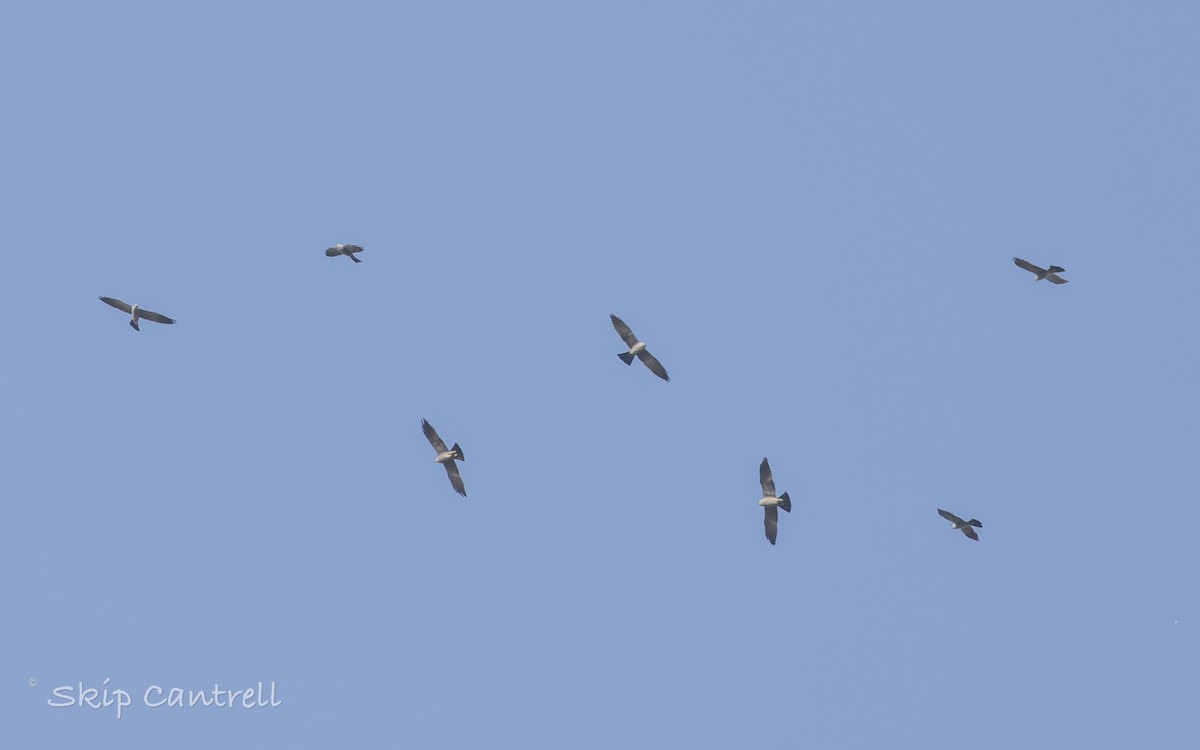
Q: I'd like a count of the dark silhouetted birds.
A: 7